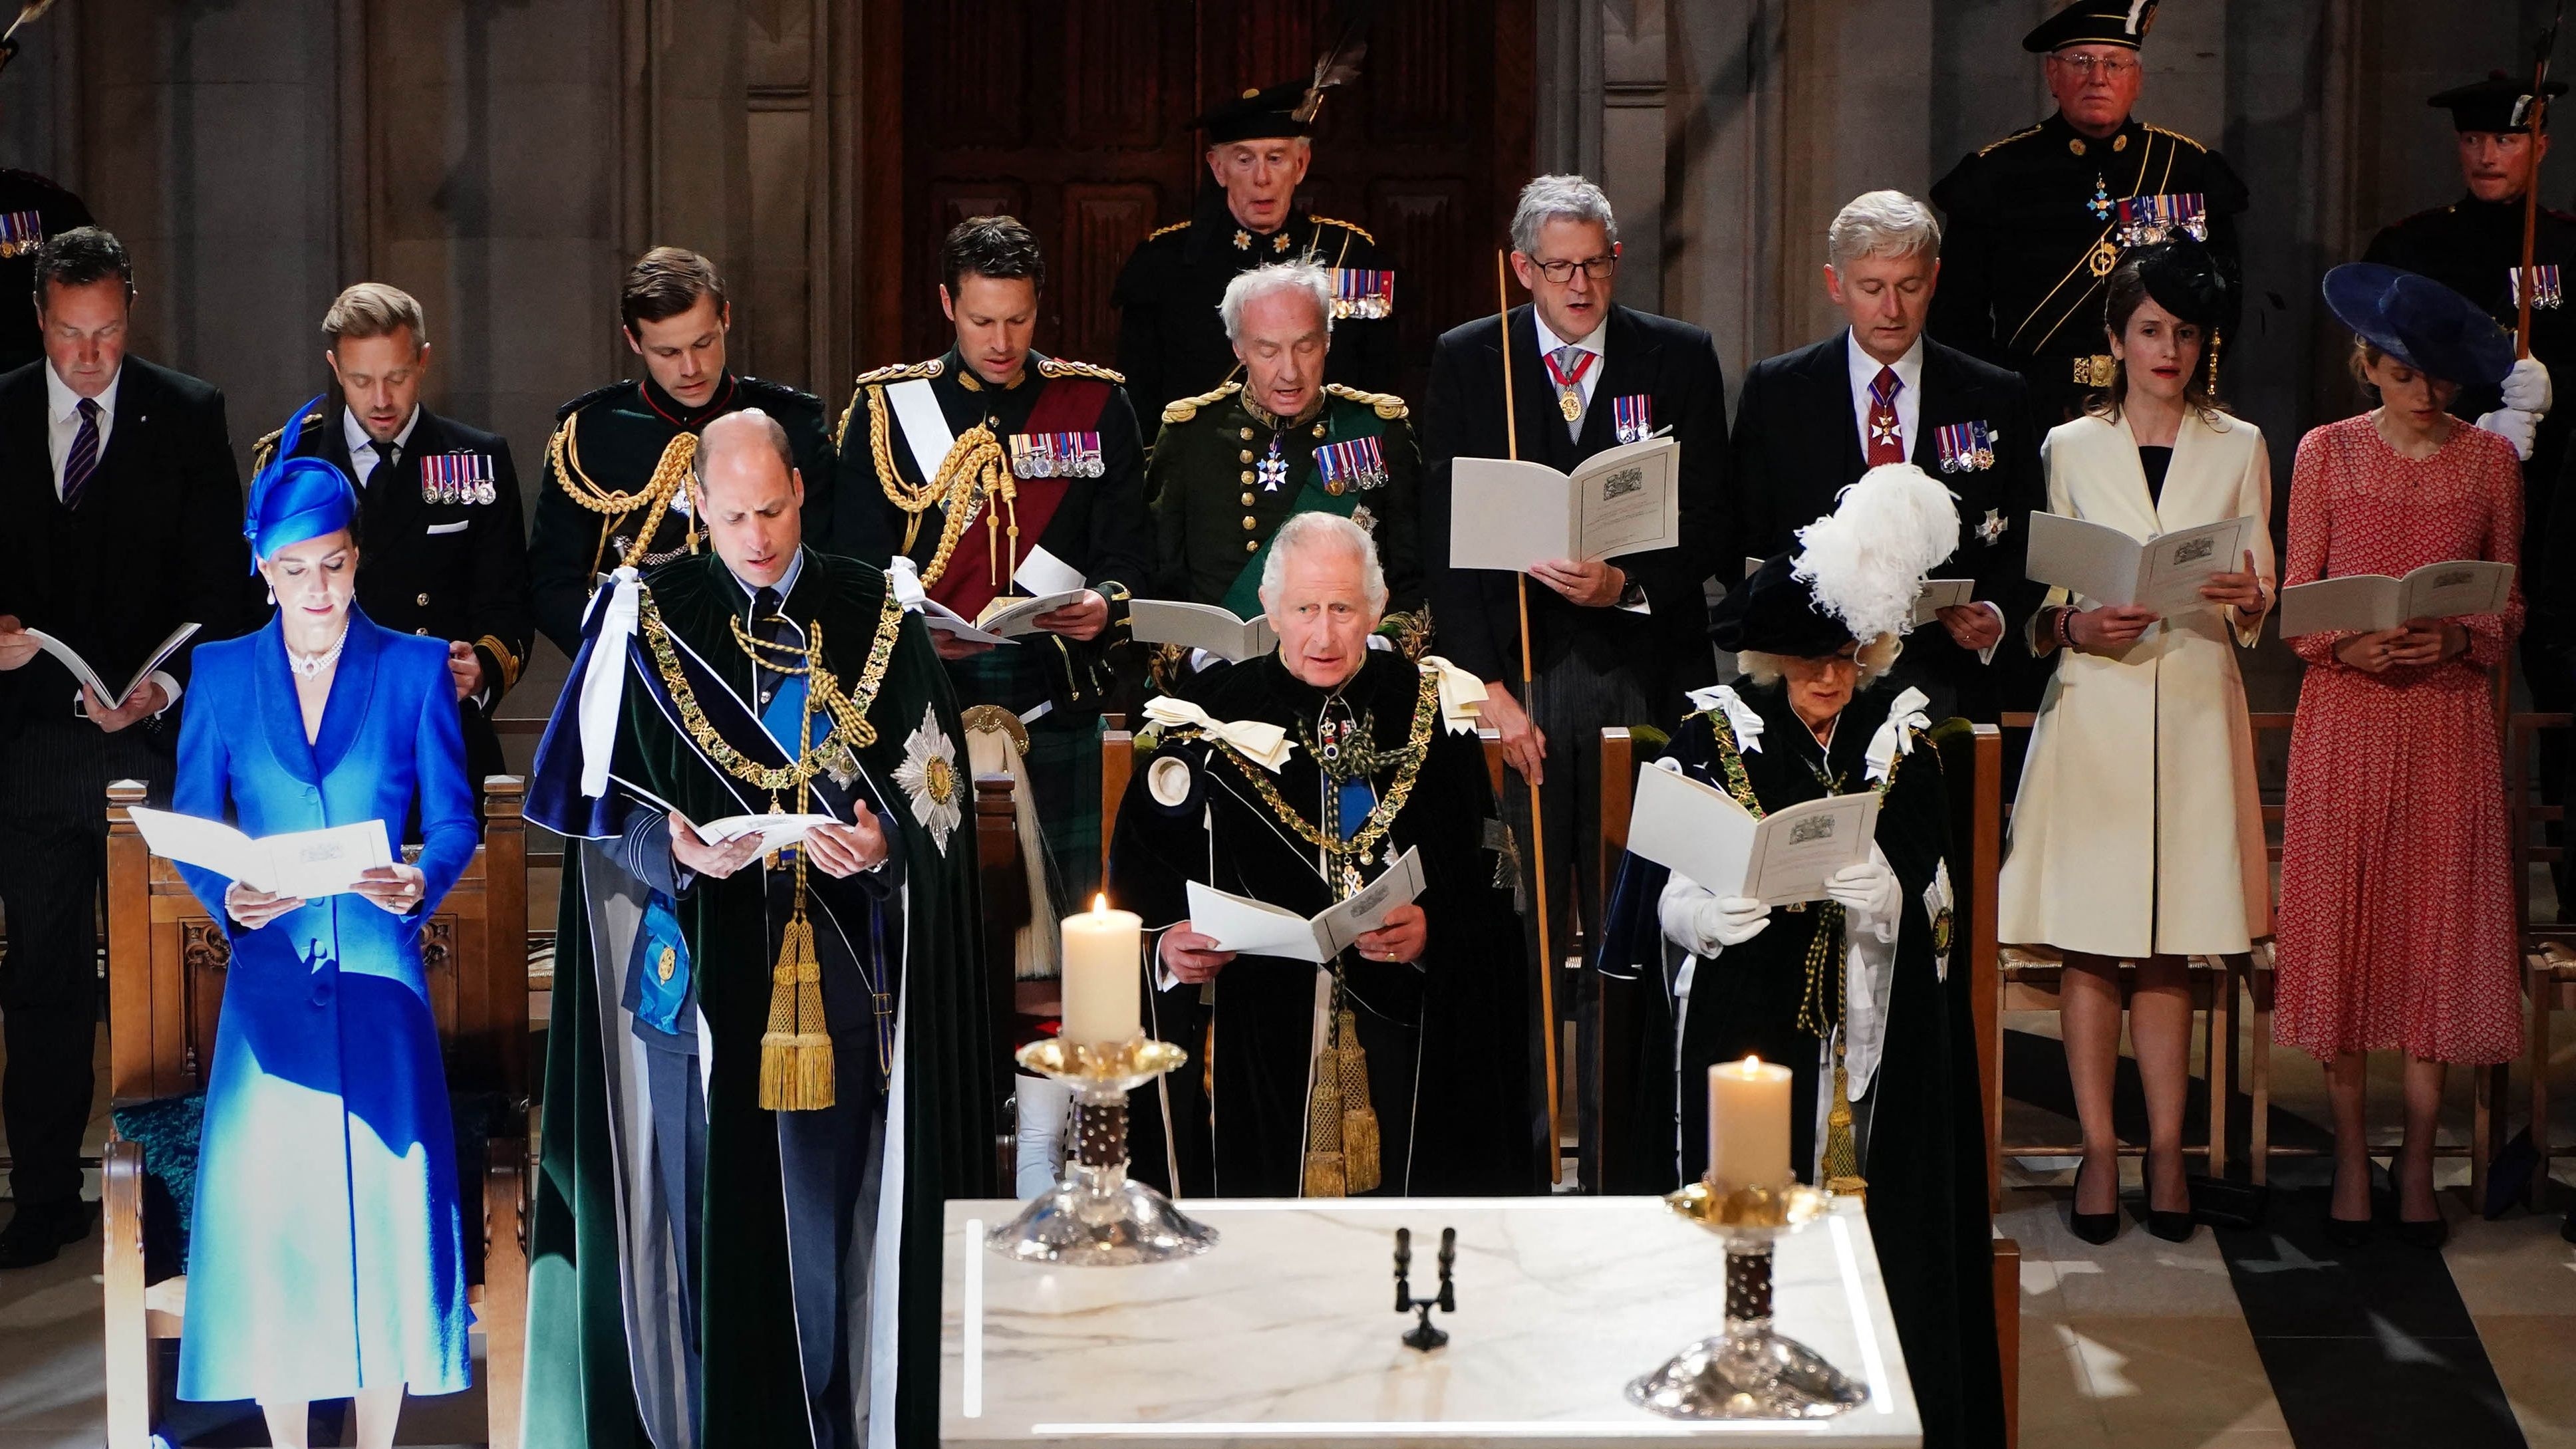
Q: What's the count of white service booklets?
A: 11